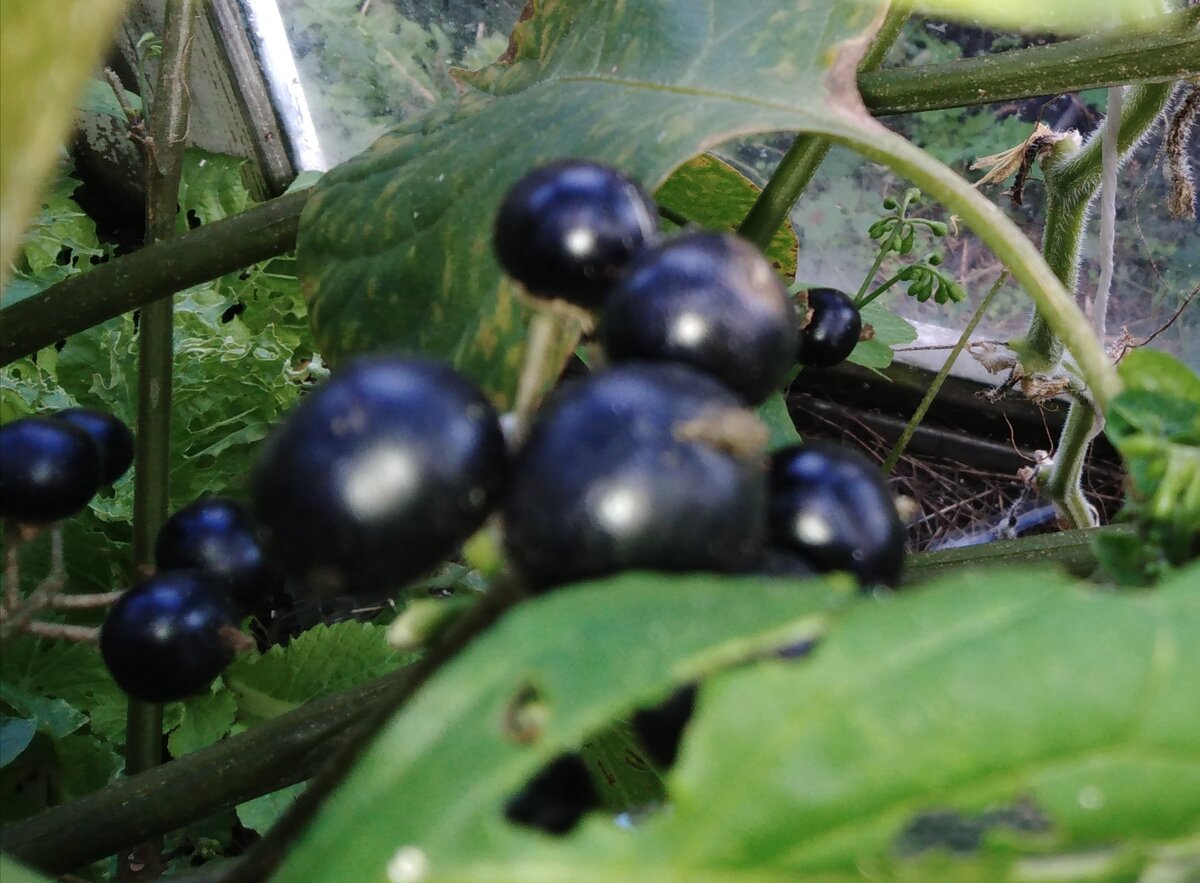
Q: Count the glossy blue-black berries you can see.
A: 10